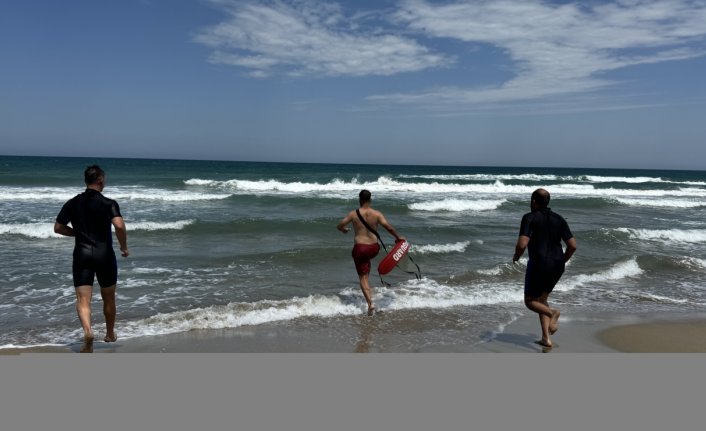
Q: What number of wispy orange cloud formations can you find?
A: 0